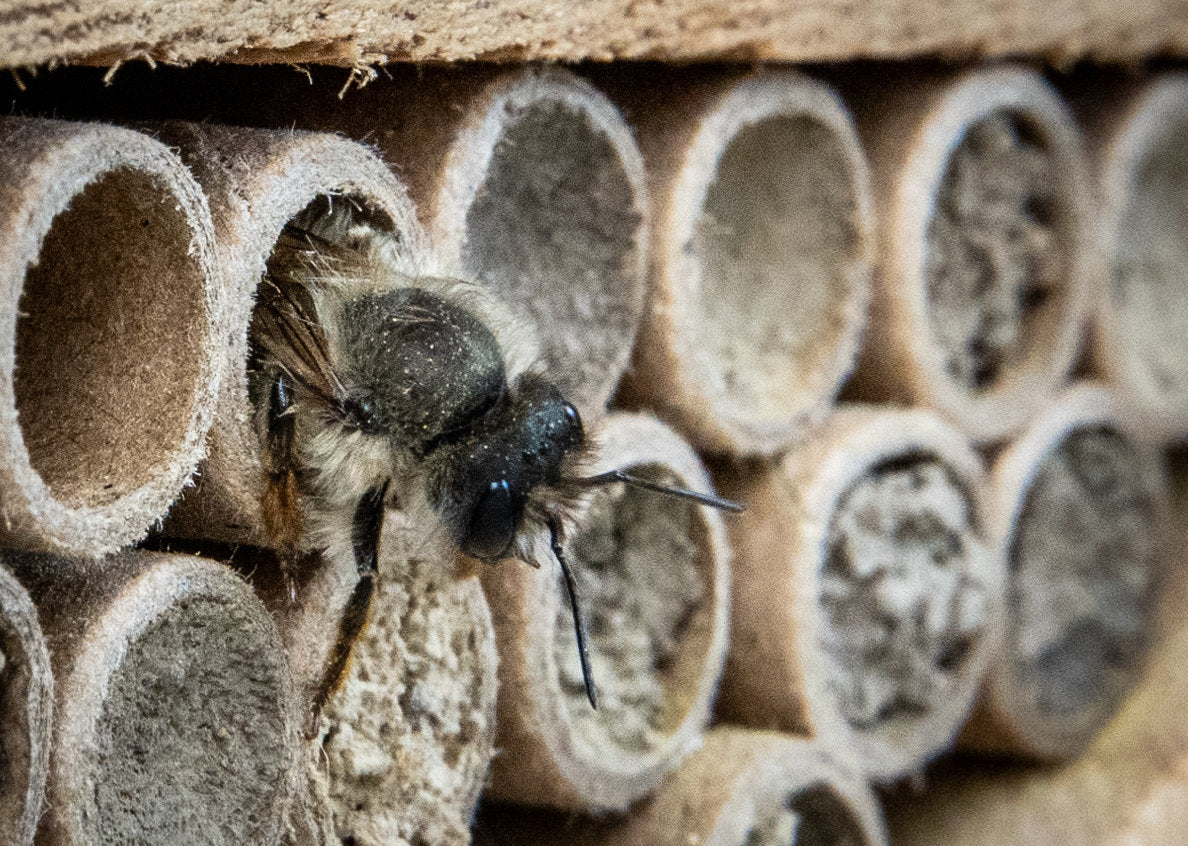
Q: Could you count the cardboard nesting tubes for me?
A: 13